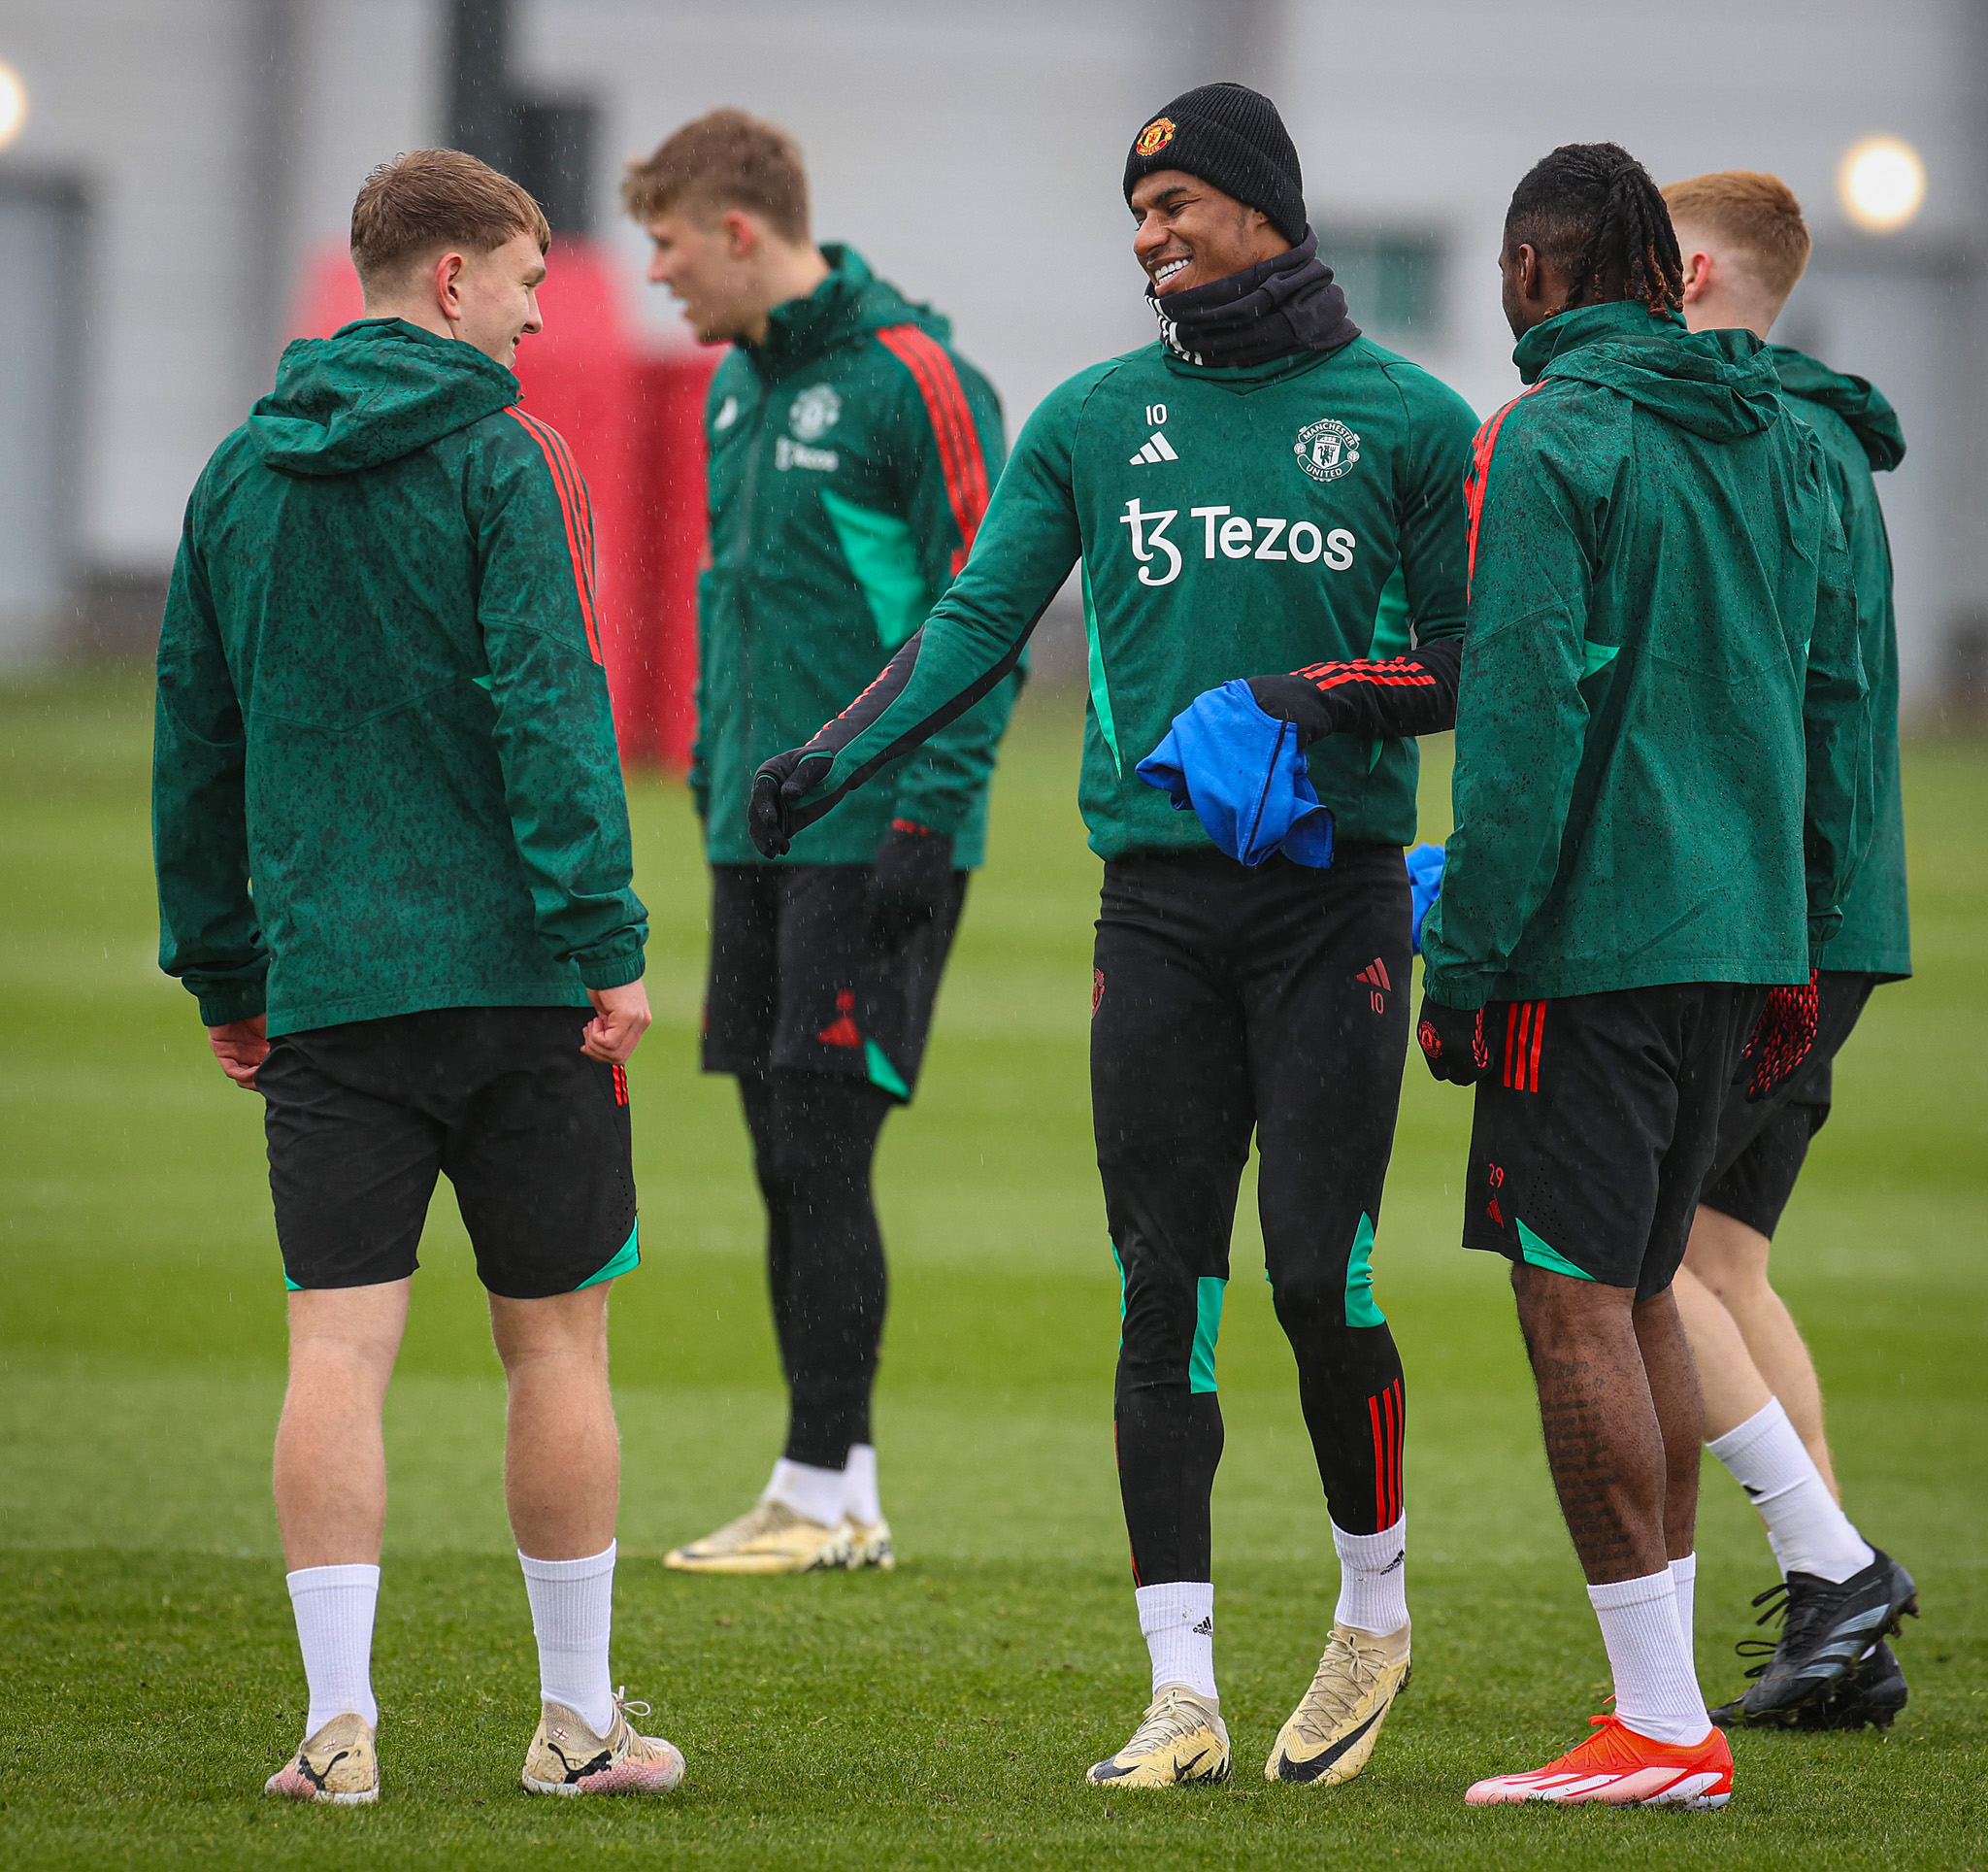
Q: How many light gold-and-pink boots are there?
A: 2